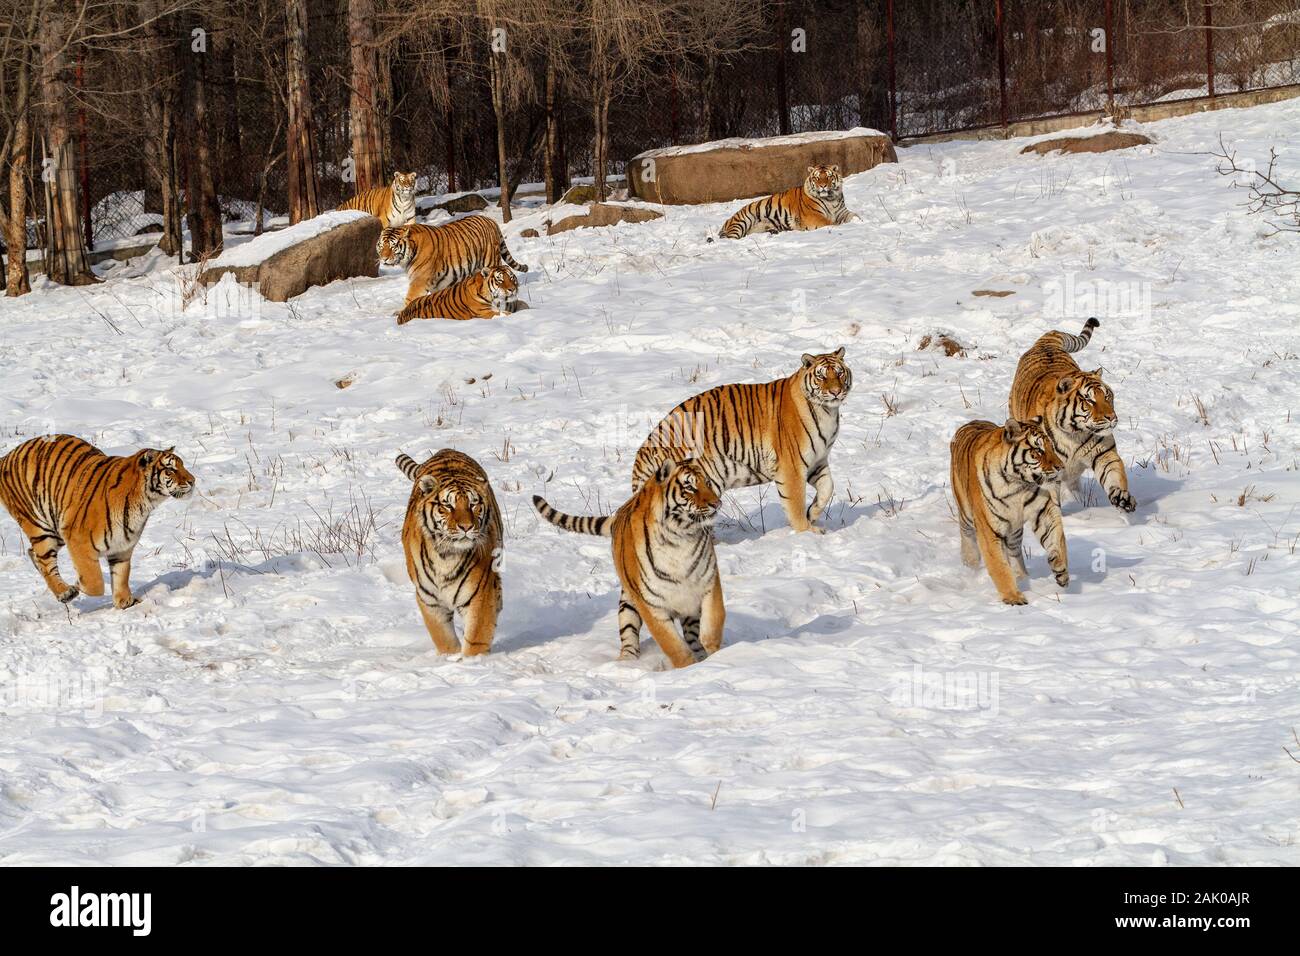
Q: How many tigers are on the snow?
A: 10